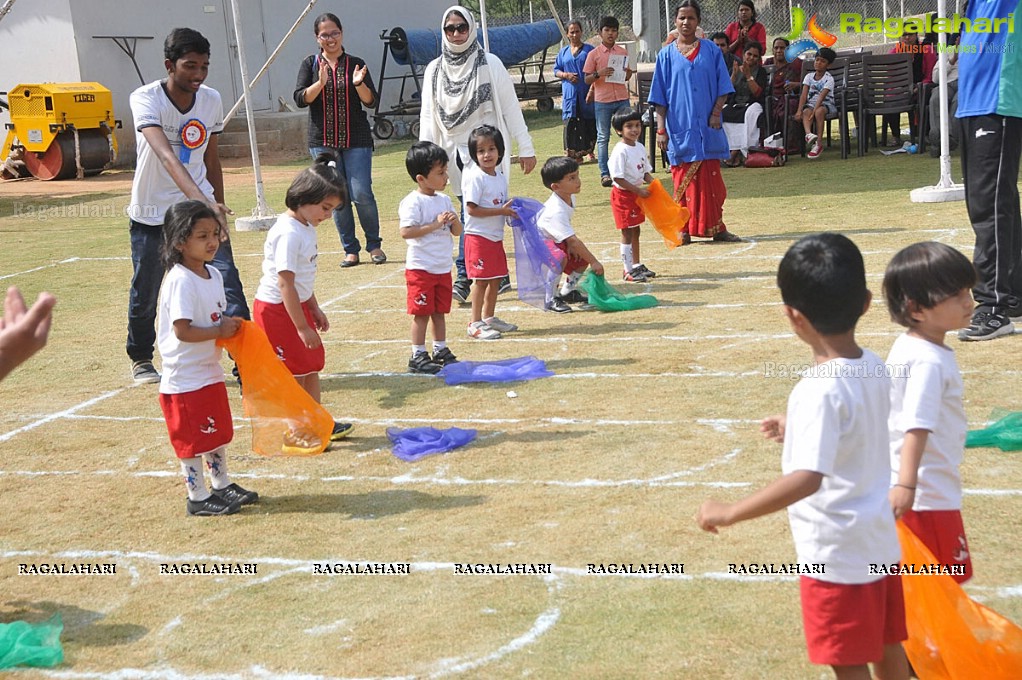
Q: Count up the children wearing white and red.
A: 8